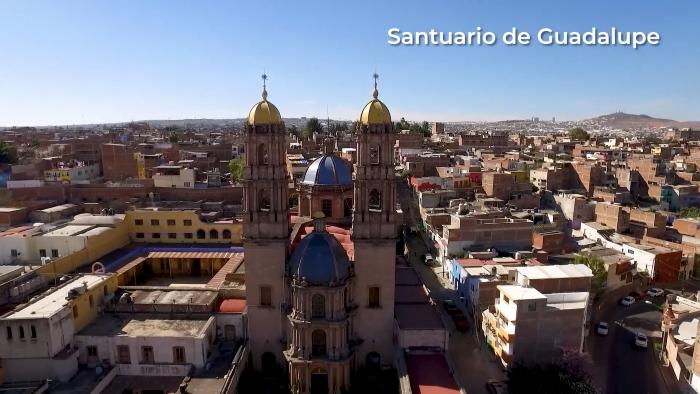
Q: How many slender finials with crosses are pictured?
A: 2